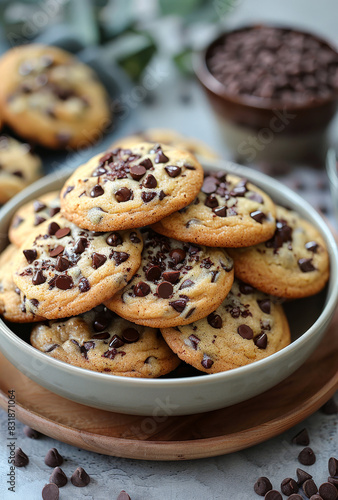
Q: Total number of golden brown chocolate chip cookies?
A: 12